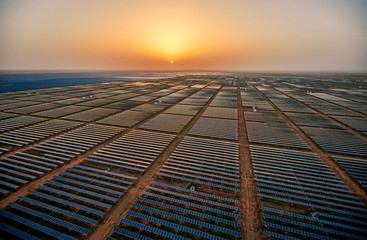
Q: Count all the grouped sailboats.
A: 0